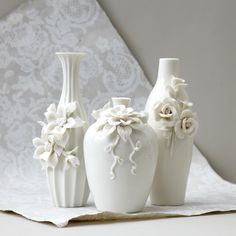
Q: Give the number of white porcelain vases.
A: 3